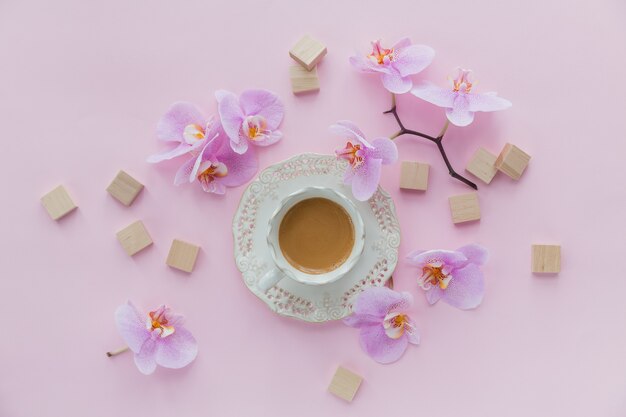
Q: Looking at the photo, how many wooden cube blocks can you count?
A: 12